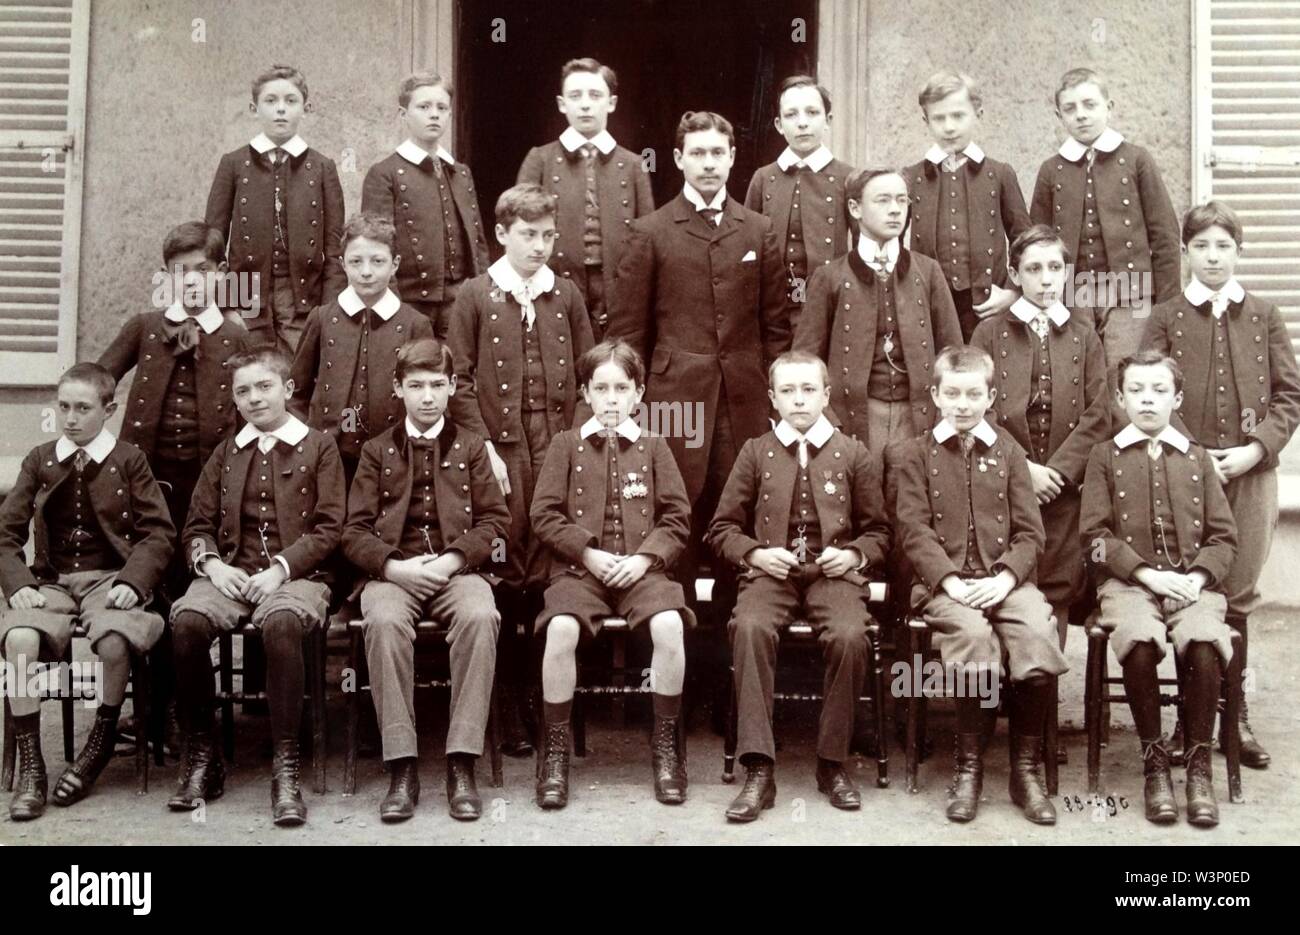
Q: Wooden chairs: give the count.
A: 7